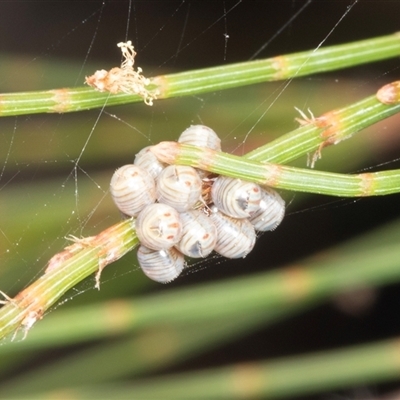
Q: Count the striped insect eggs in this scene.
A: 10